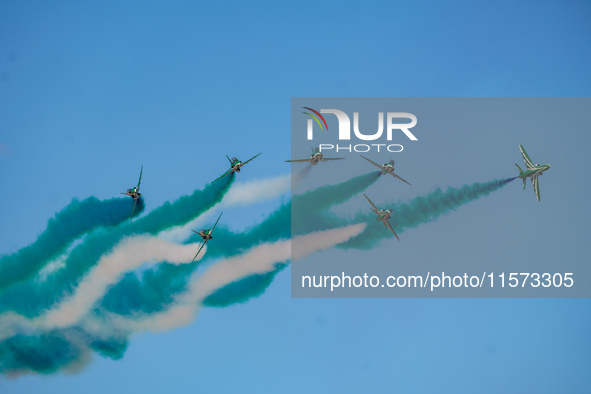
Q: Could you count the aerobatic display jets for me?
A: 7